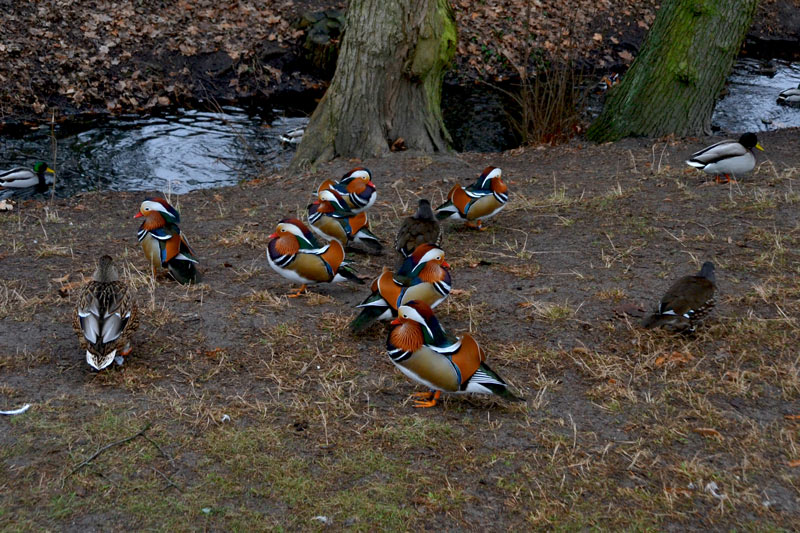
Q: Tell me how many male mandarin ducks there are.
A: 7